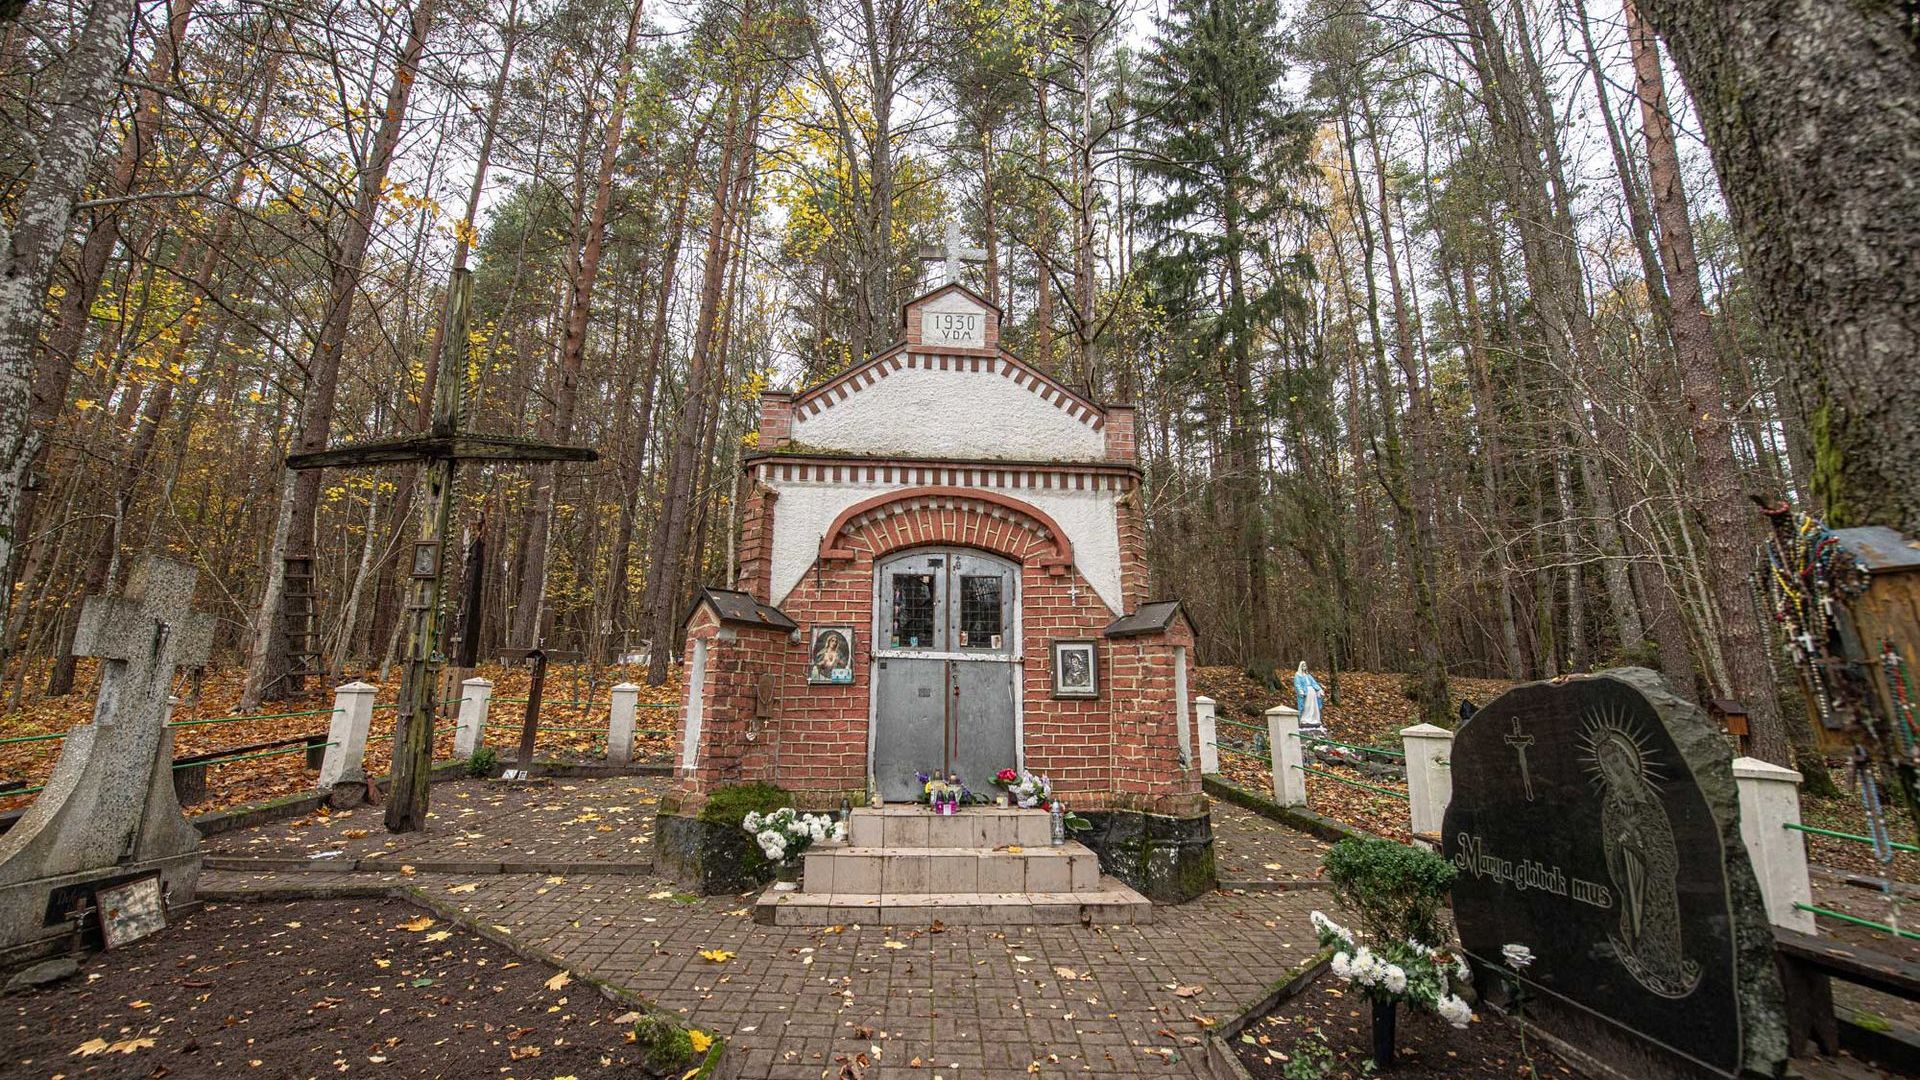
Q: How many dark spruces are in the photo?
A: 1